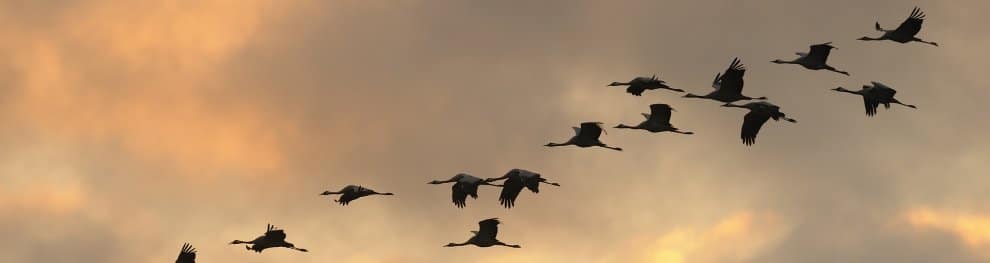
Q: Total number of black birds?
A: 14